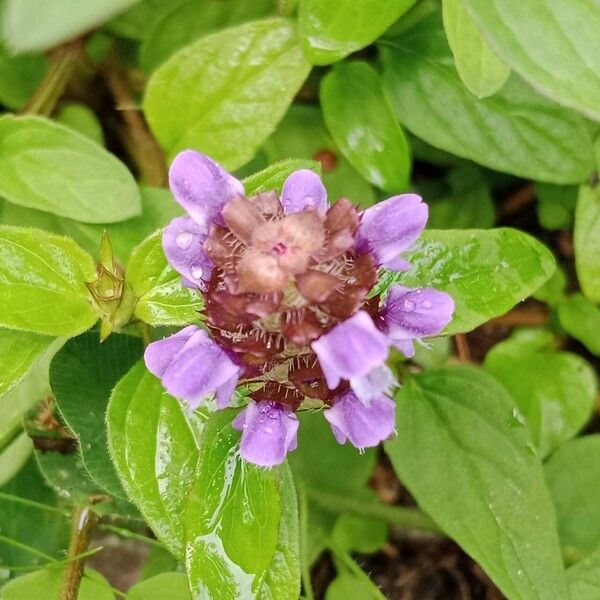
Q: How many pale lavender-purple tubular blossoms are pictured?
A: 9